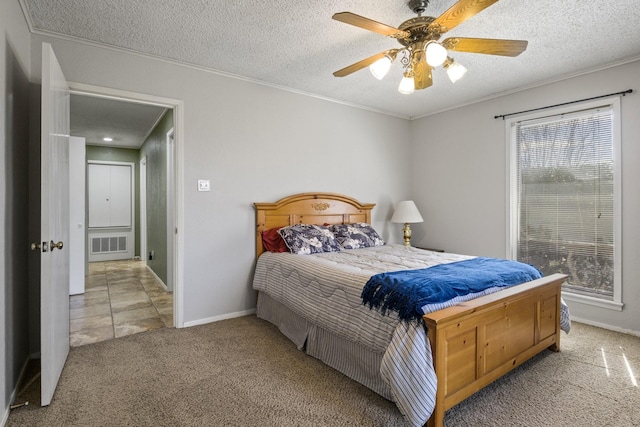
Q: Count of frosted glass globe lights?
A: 4